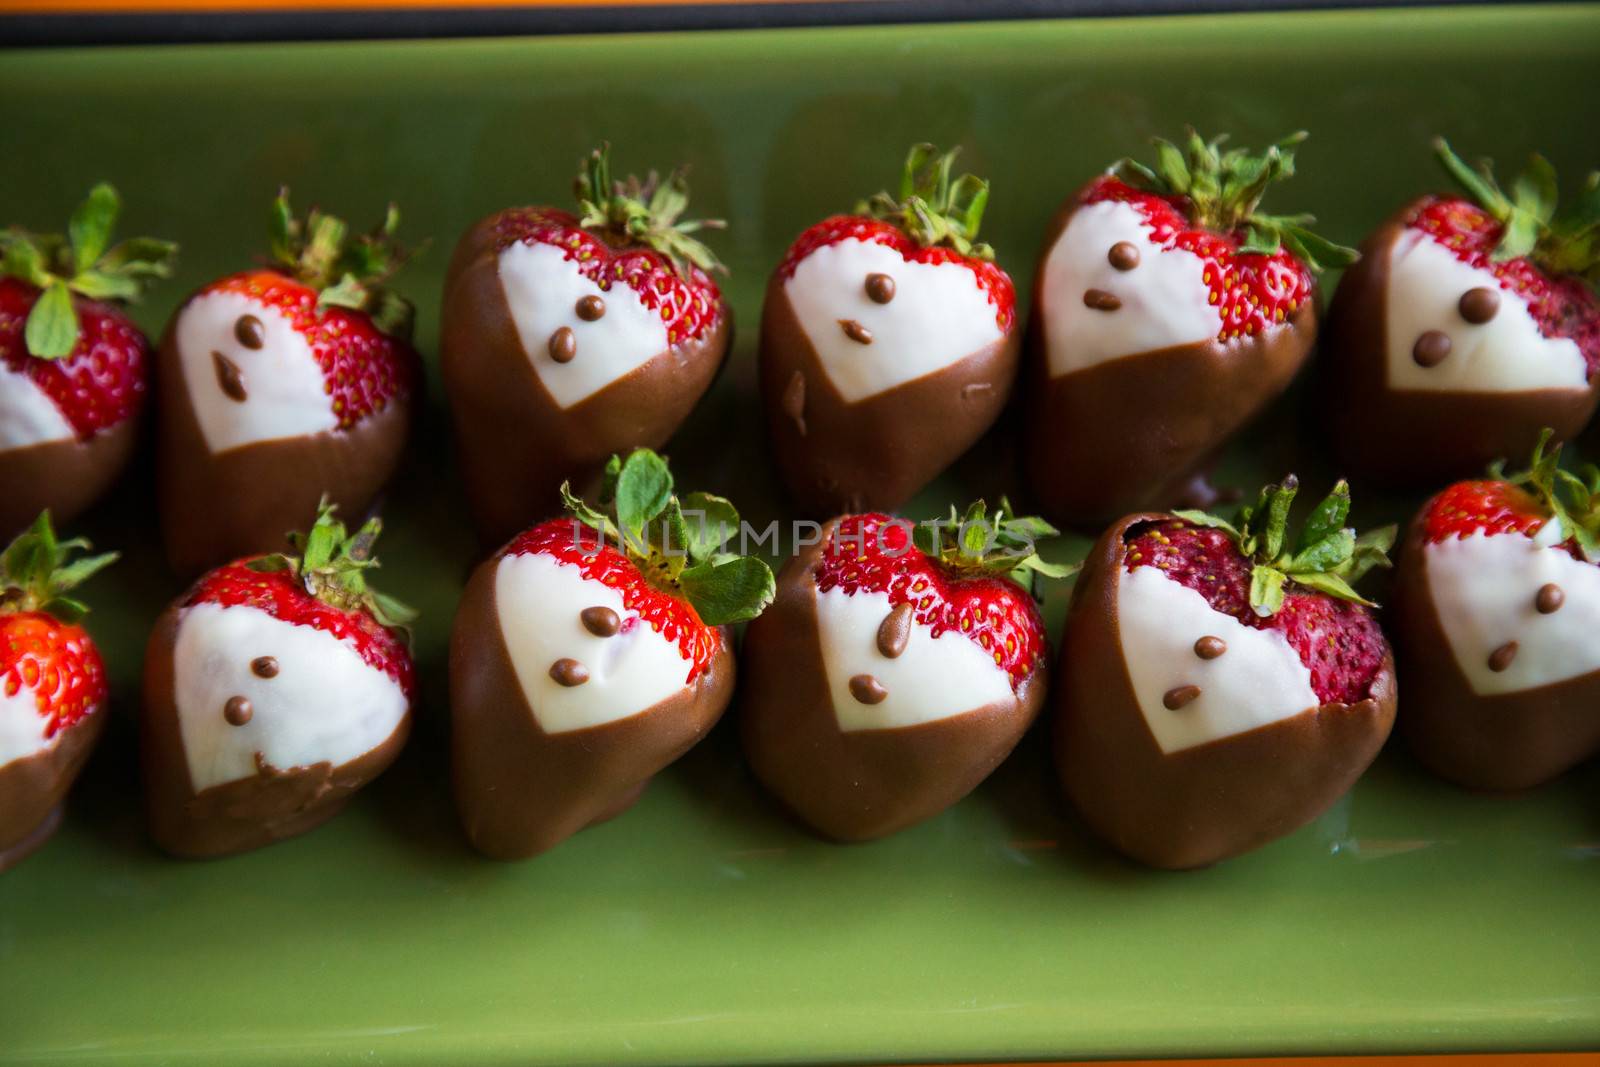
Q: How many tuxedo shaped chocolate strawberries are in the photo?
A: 12